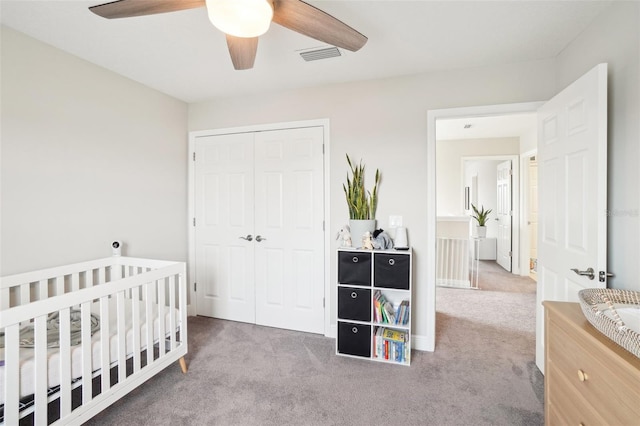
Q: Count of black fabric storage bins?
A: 4